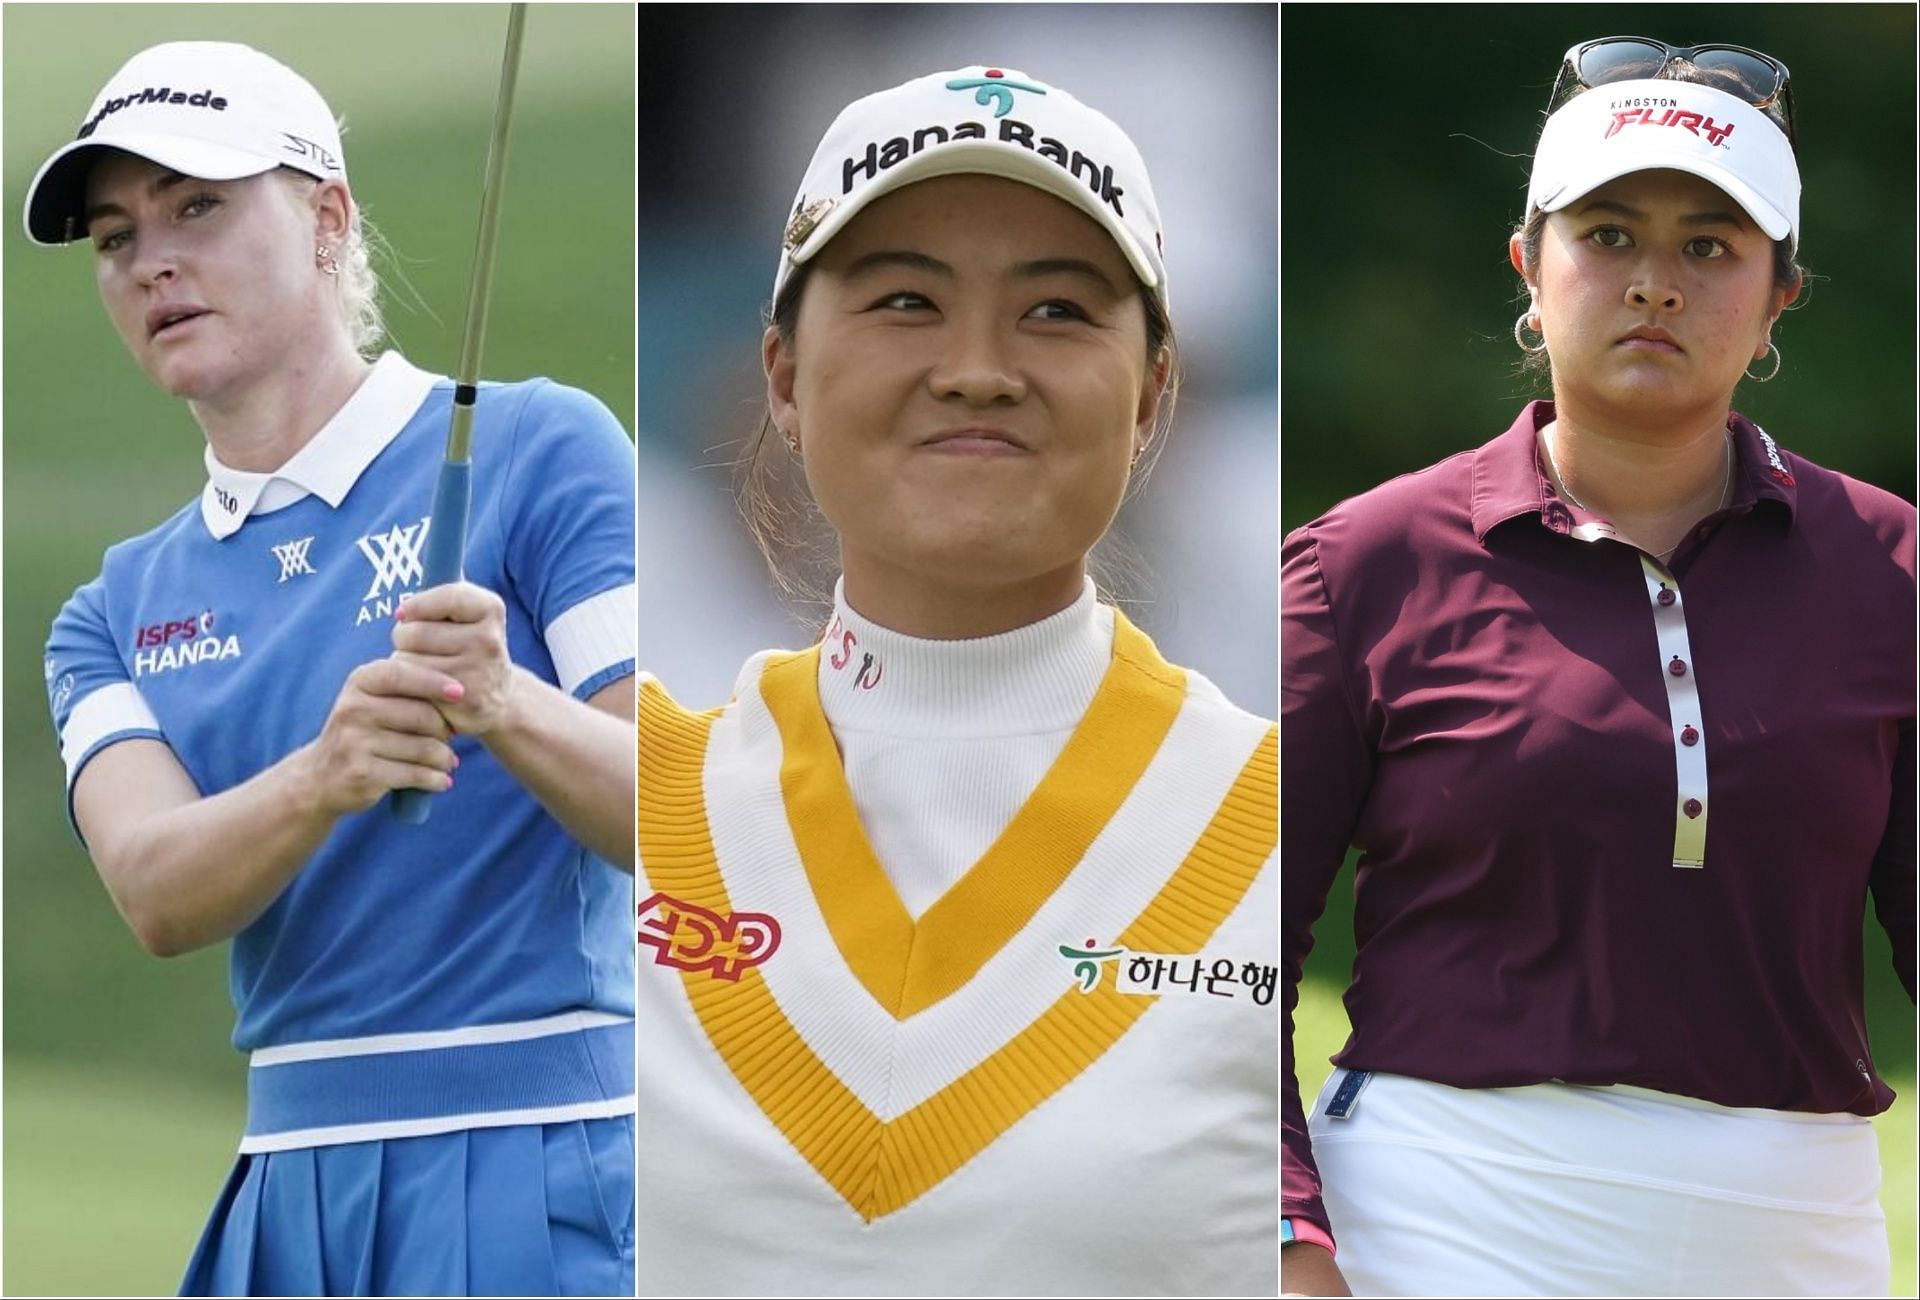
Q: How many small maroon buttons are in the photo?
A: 4